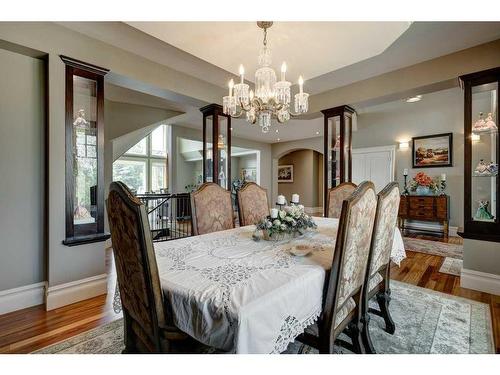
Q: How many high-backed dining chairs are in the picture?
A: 6